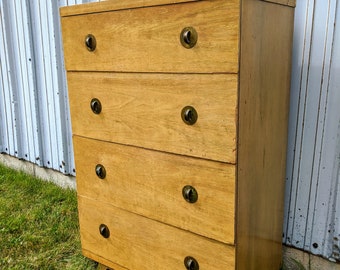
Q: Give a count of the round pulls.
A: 8